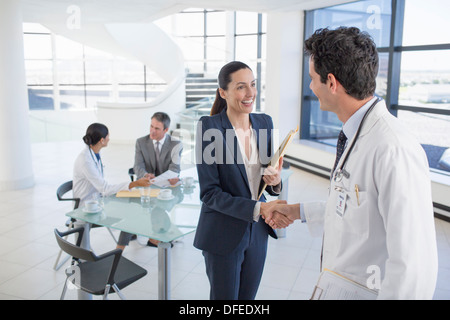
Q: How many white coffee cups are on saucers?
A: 2